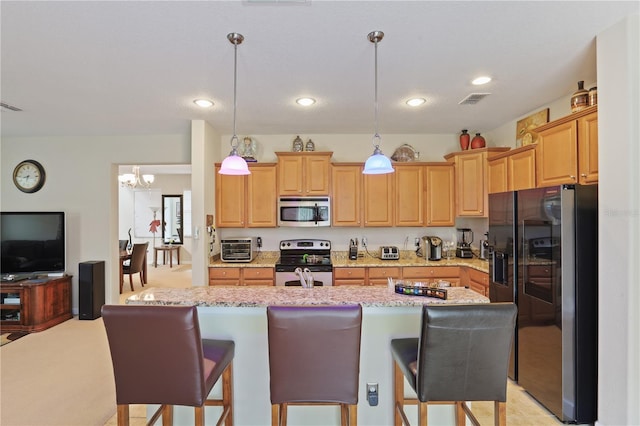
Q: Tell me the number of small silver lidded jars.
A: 2